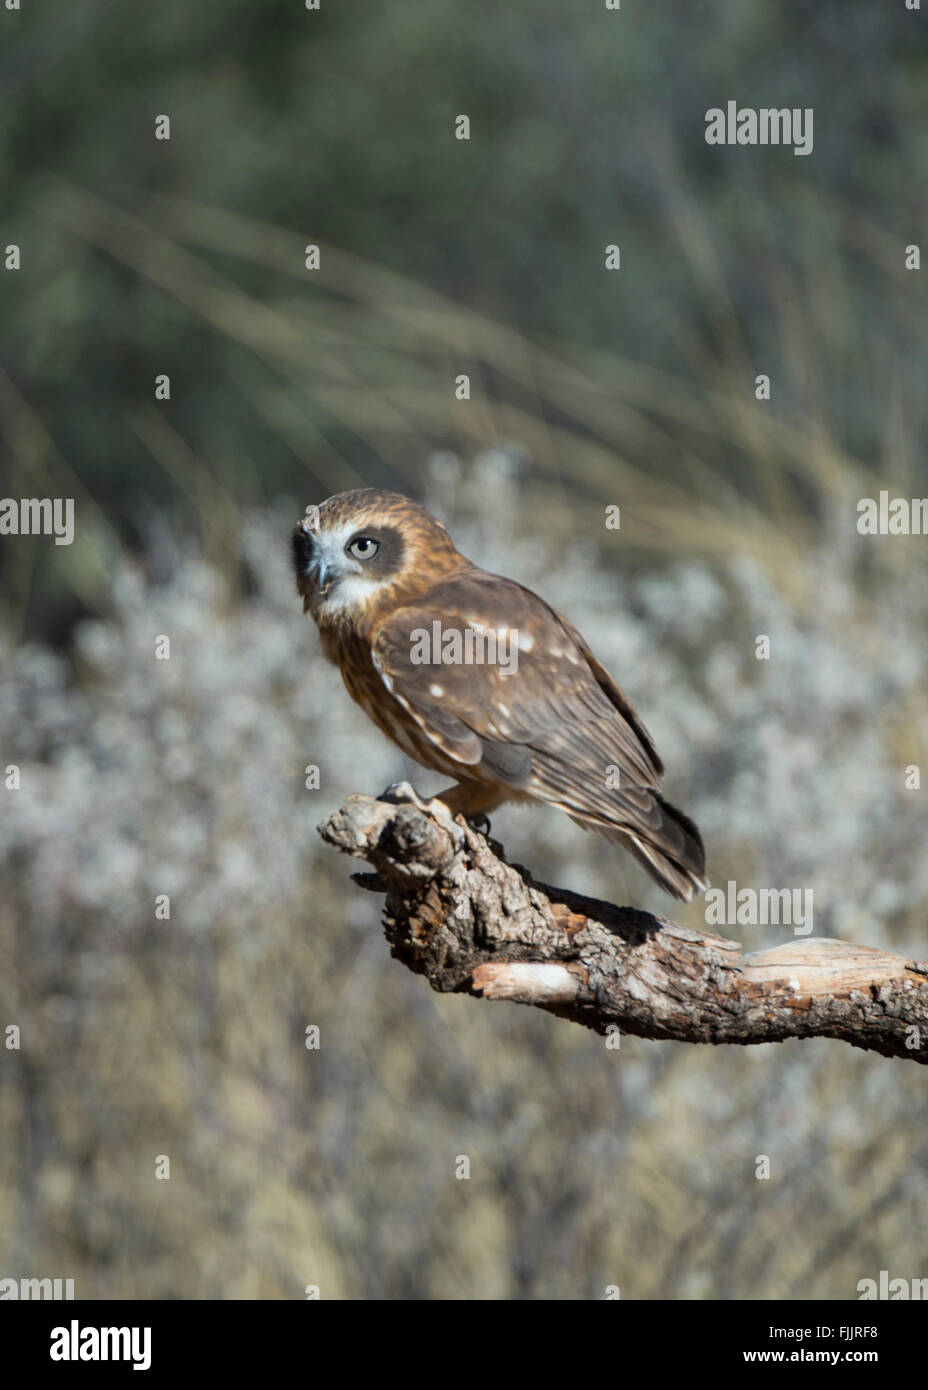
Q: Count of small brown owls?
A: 1